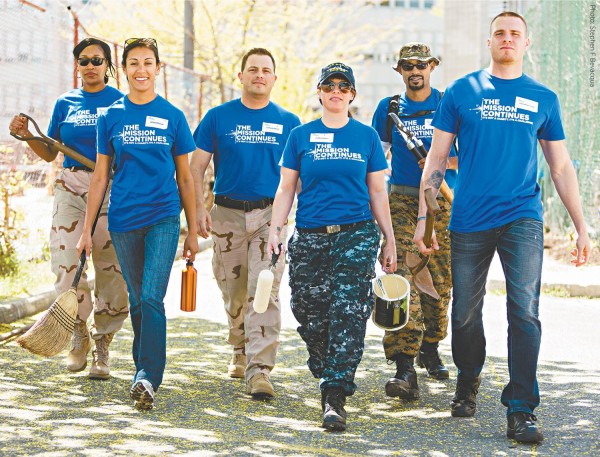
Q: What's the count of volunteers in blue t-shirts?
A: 6